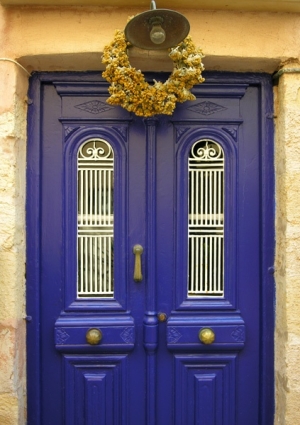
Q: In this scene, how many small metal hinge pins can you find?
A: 4